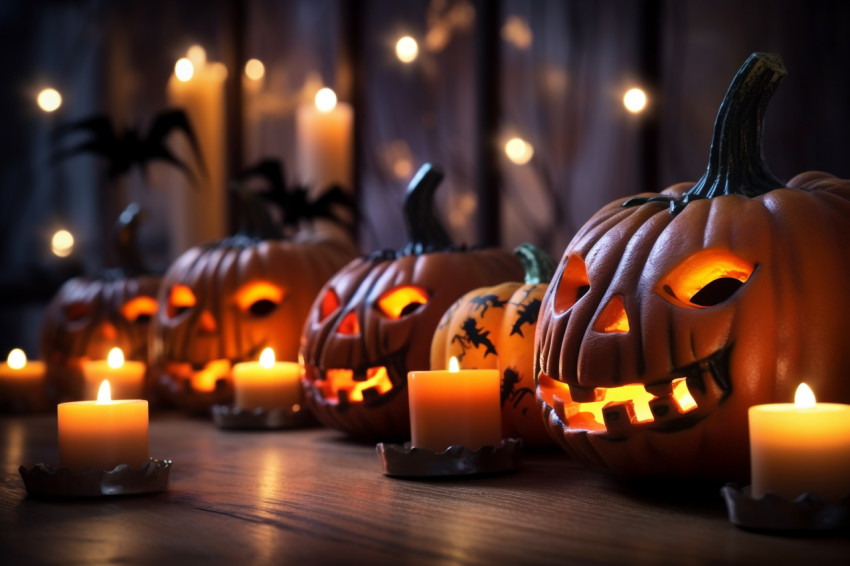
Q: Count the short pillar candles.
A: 6